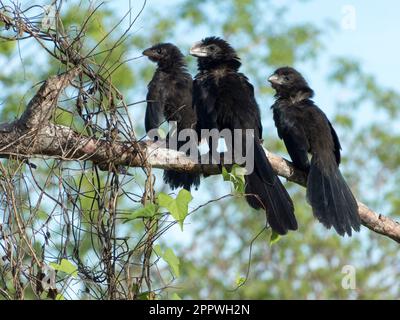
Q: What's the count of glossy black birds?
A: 3